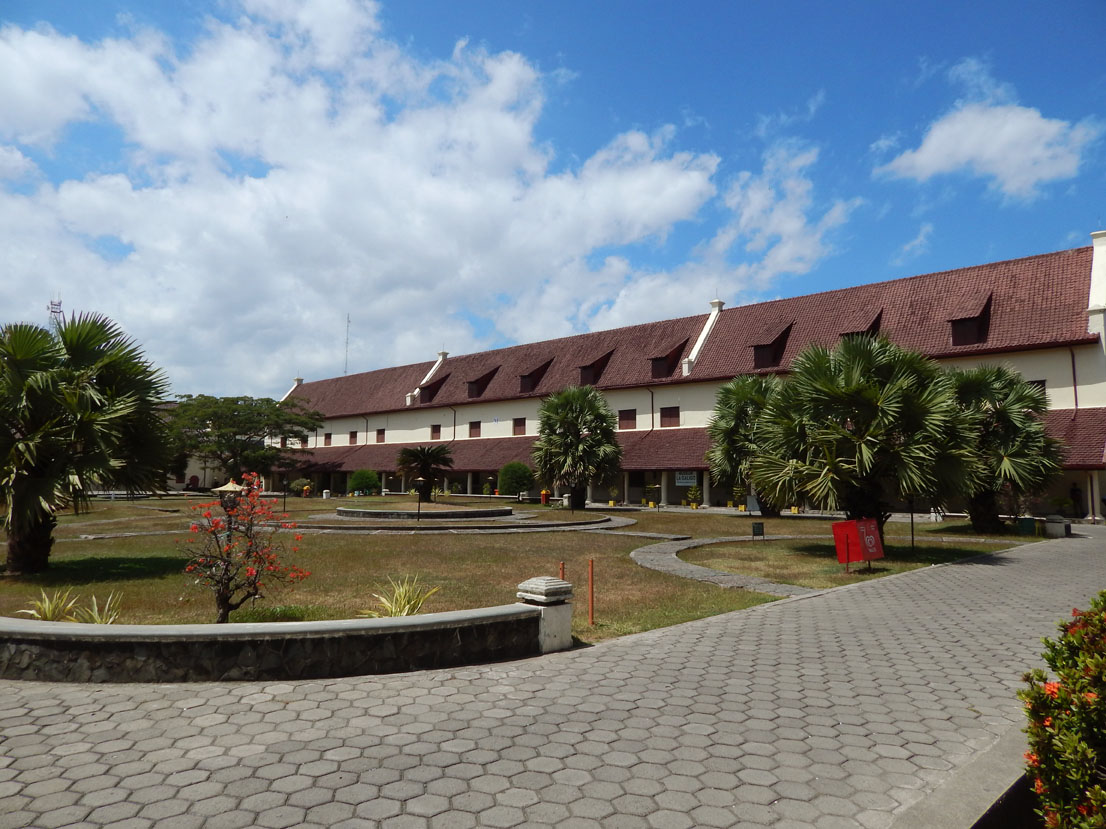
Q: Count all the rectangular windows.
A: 11